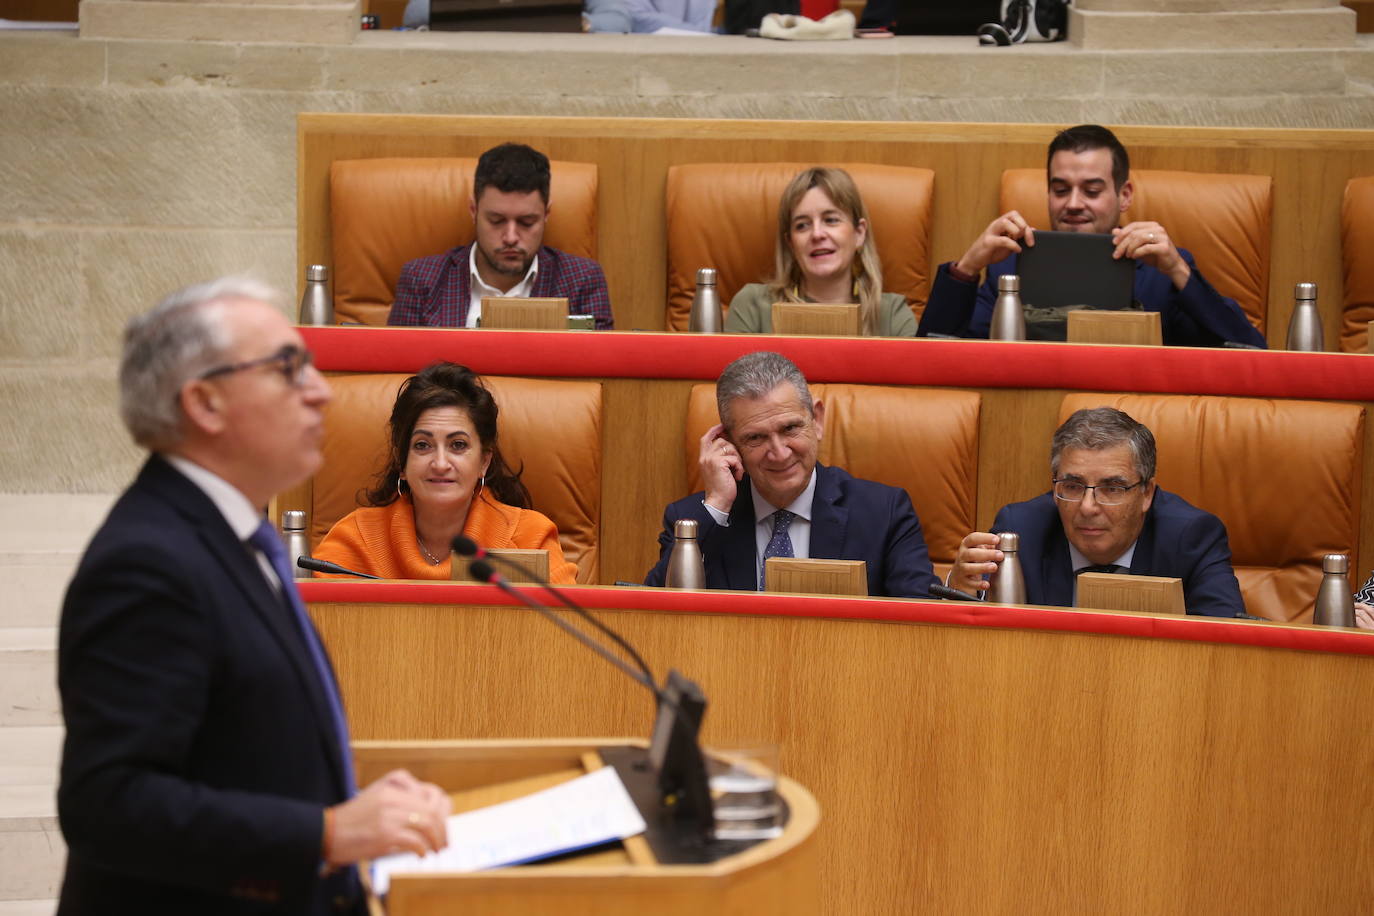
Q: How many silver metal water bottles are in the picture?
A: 8